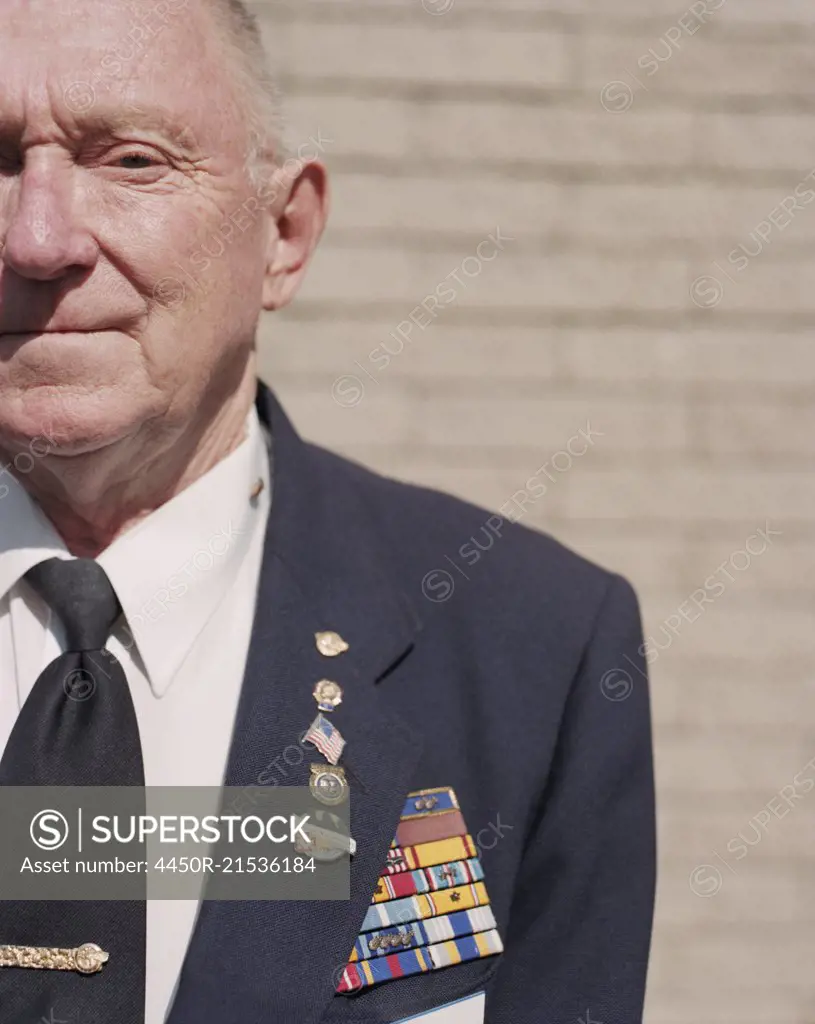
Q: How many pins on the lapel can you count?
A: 5